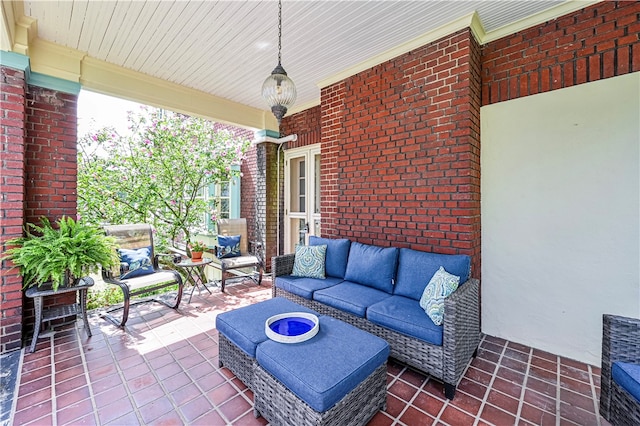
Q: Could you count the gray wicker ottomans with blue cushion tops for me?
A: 2